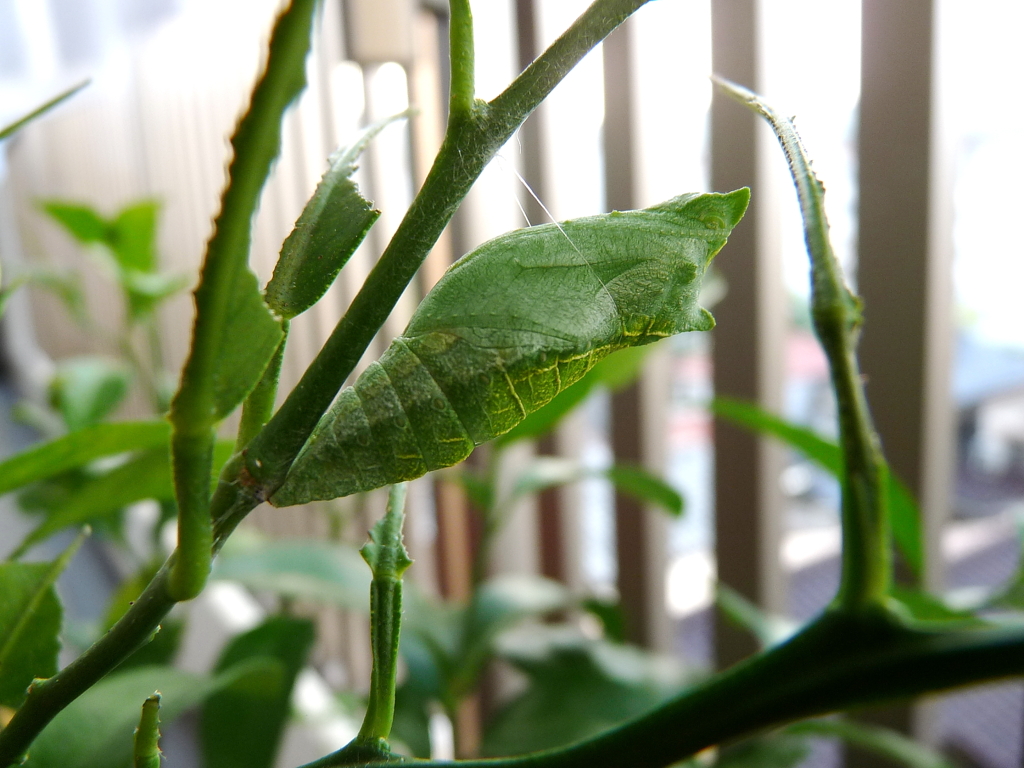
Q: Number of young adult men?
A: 0